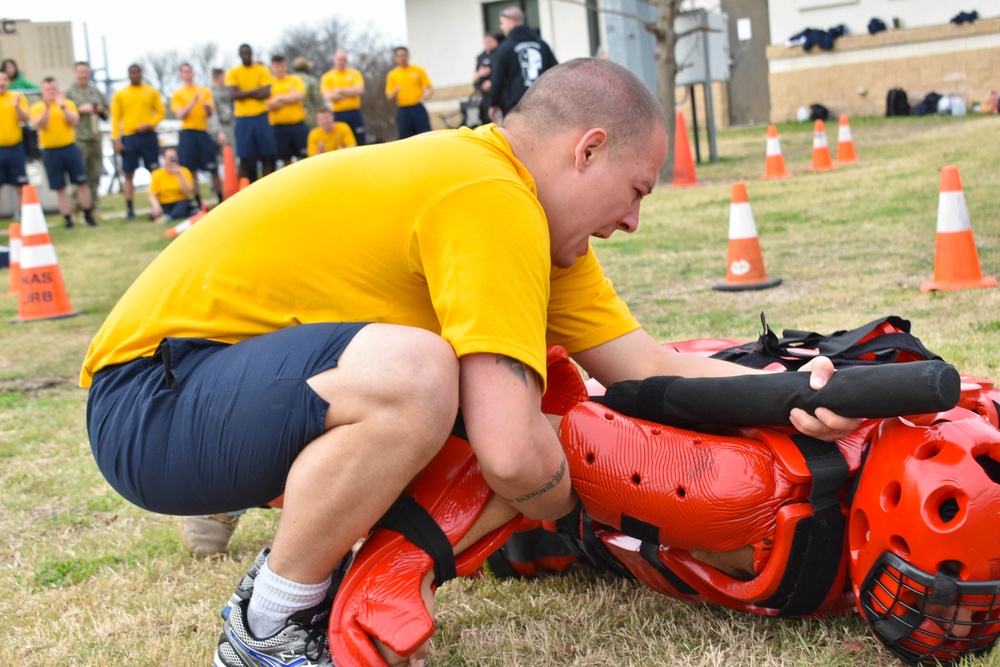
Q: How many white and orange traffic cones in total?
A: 8